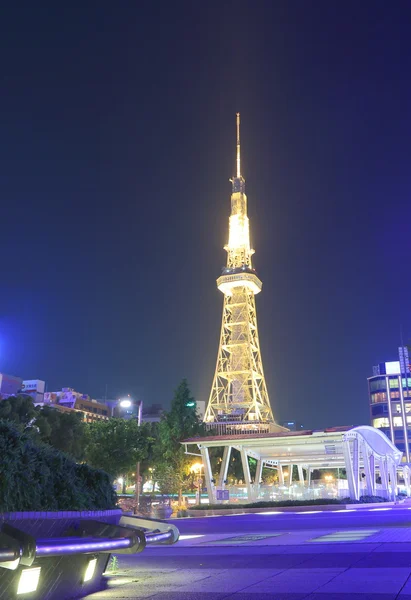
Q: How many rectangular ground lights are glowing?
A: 2